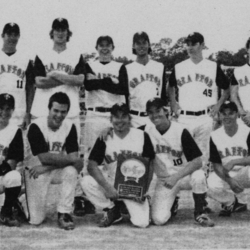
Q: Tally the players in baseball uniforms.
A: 11